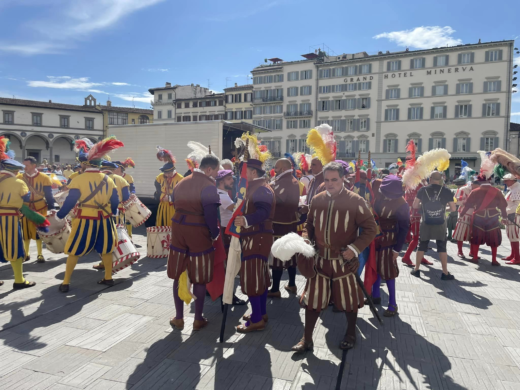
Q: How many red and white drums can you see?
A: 5